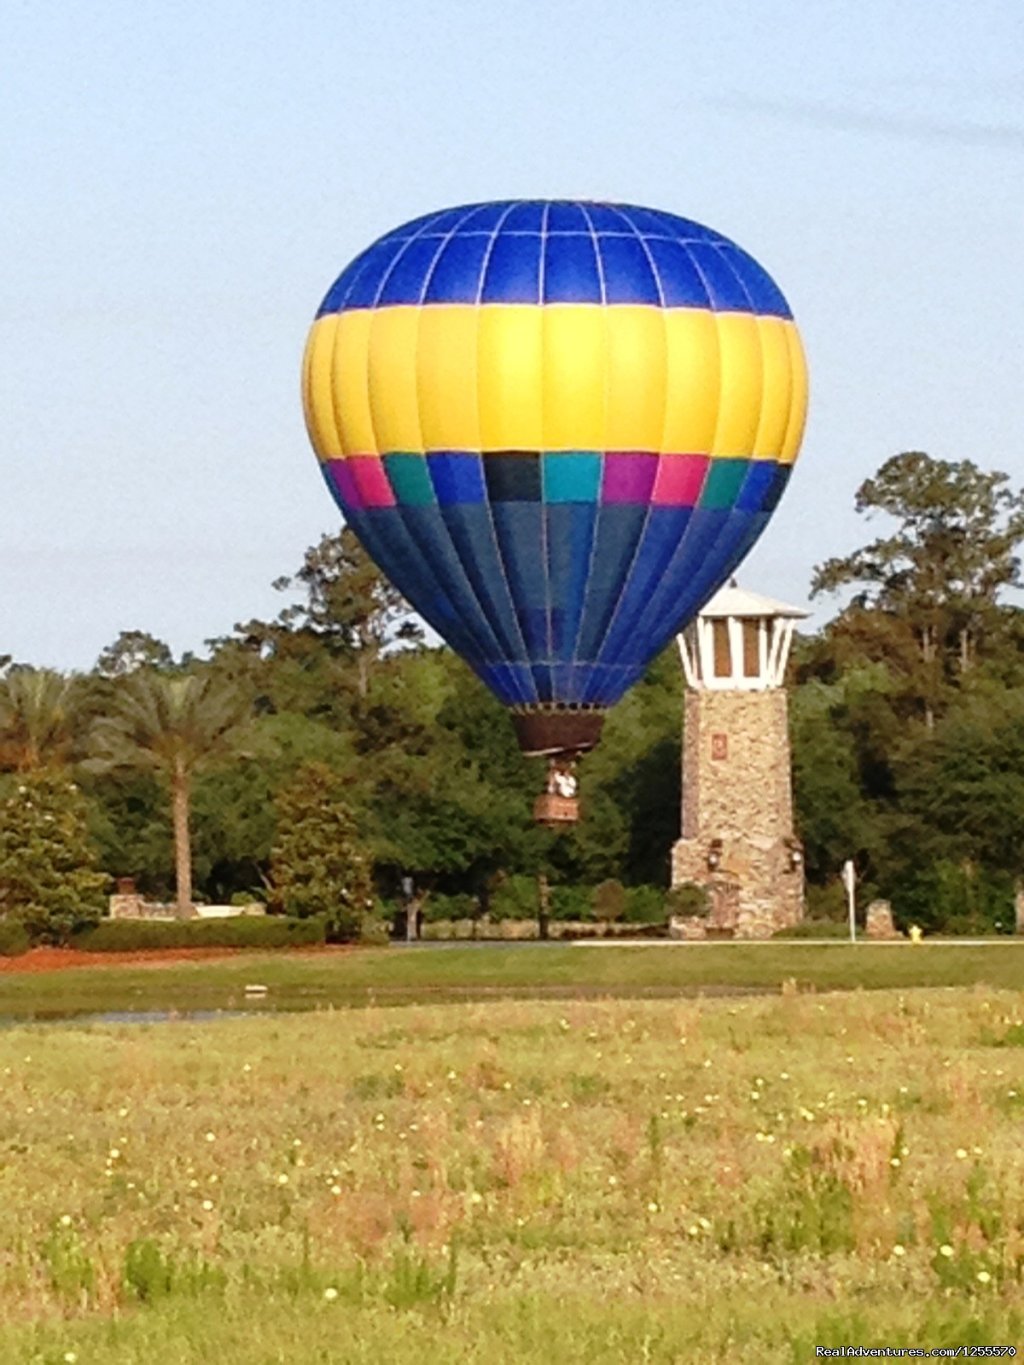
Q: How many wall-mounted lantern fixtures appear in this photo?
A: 2